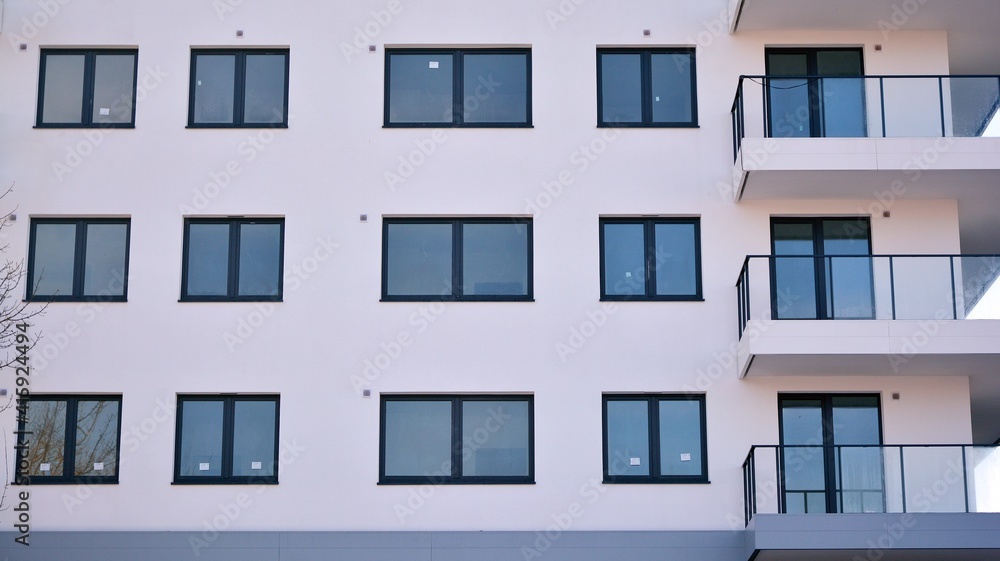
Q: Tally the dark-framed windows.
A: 12